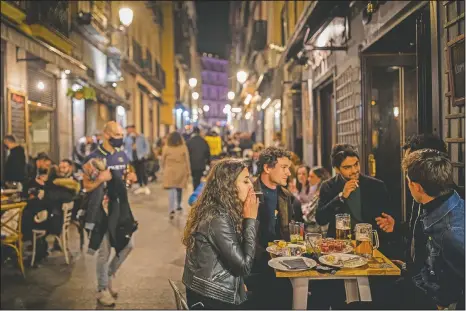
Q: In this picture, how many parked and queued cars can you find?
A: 0